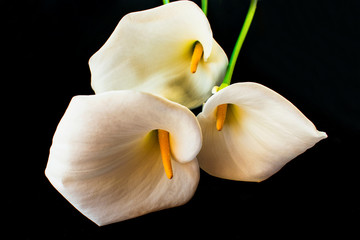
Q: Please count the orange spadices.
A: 3